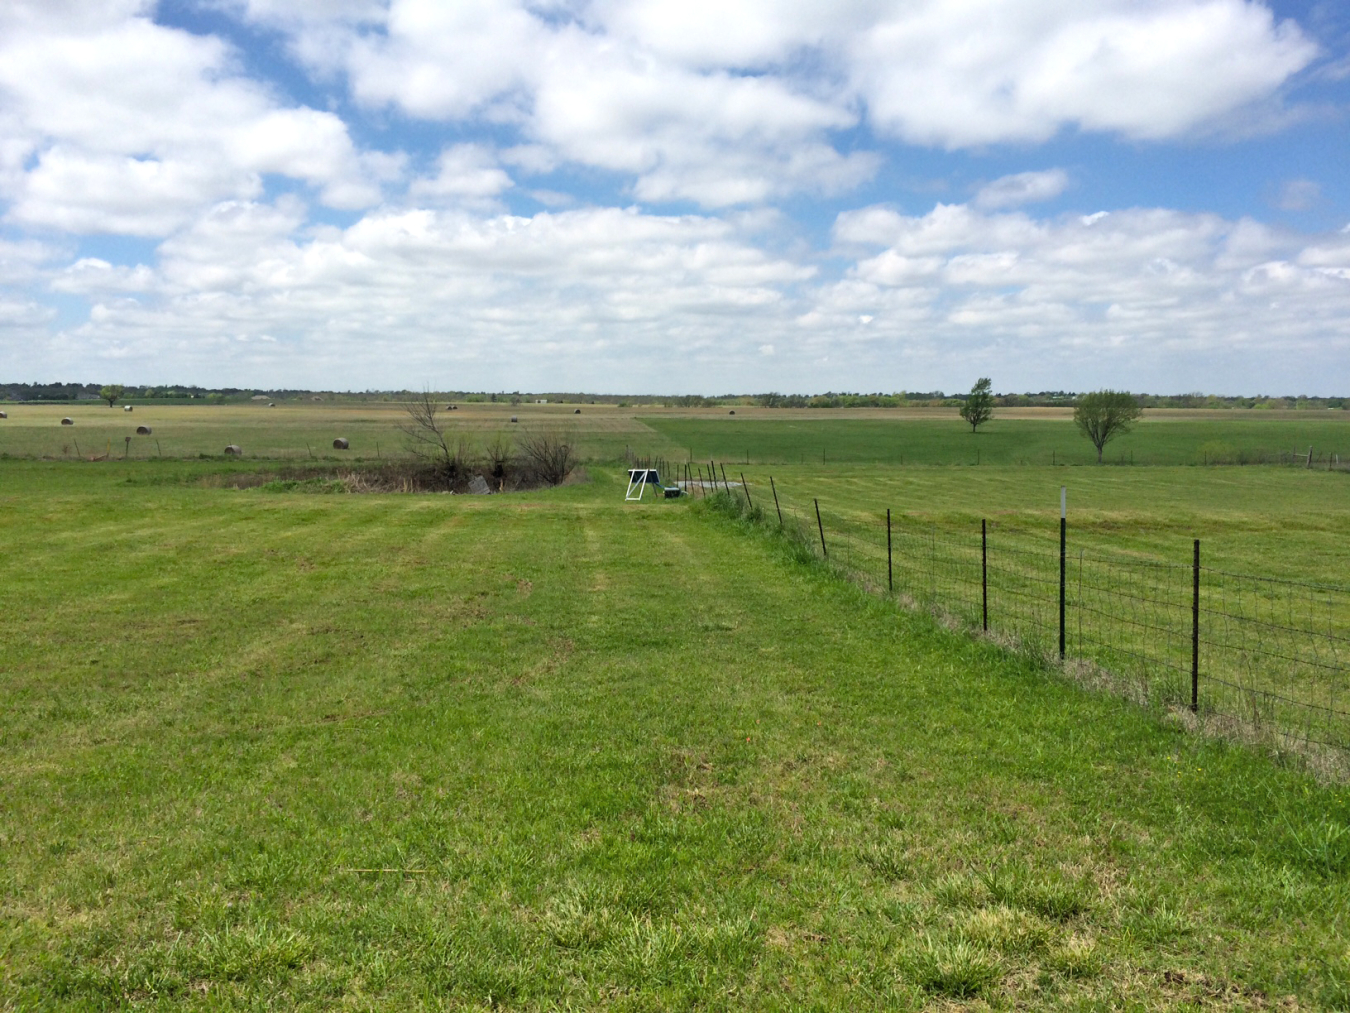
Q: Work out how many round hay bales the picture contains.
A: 12